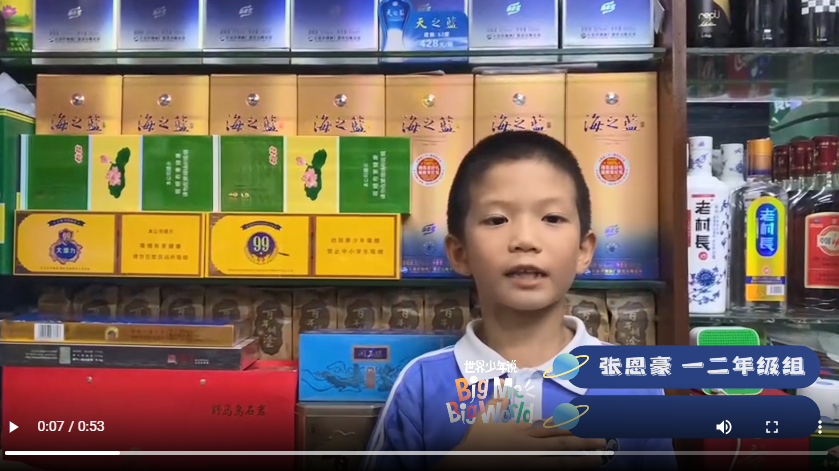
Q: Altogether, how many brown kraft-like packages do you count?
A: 12